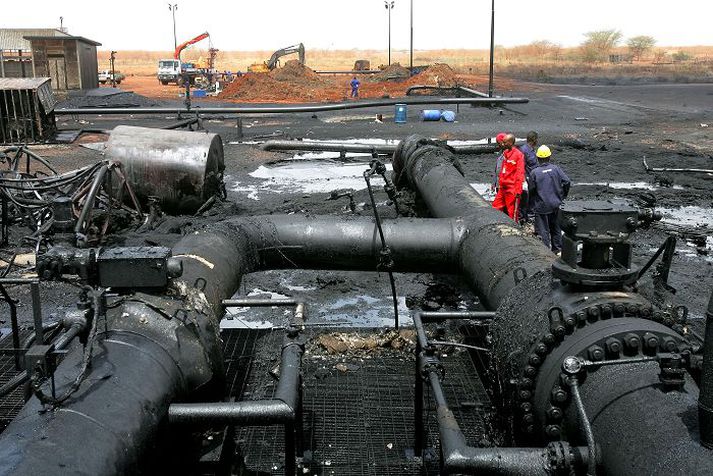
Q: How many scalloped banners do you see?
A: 0